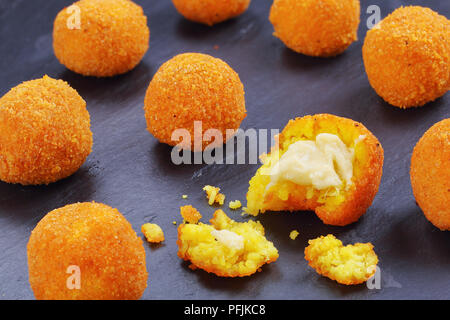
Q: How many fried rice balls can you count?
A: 9